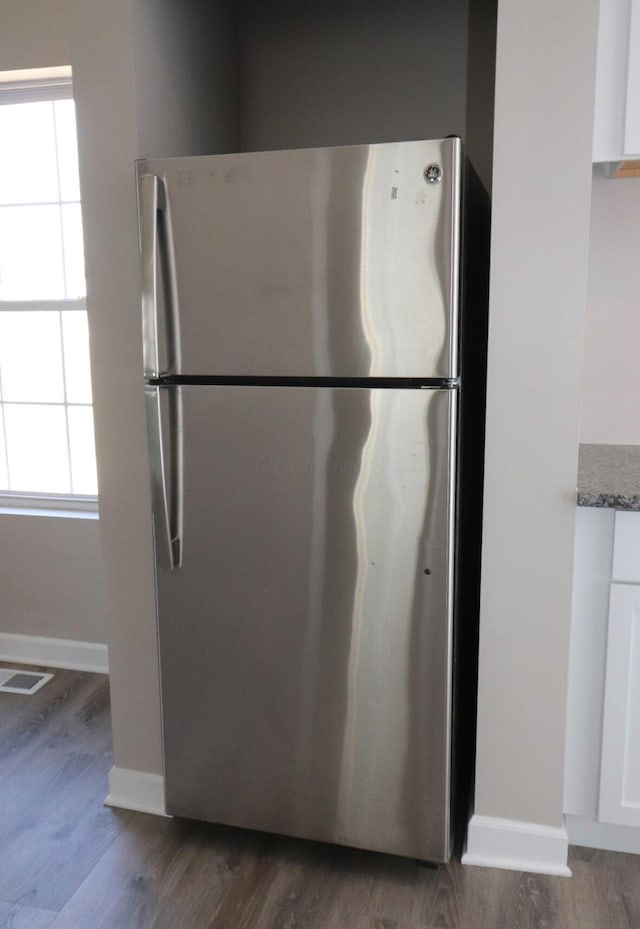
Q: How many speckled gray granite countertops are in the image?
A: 1